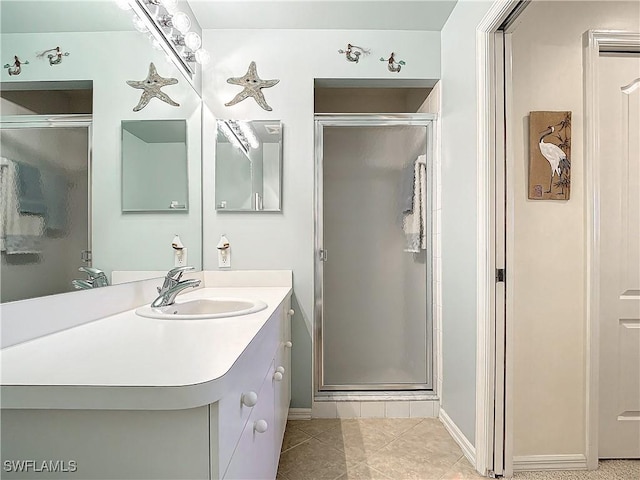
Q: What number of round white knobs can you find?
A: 6